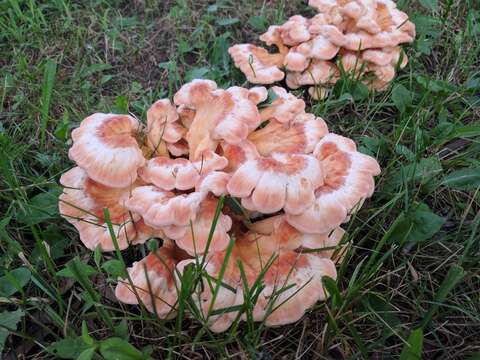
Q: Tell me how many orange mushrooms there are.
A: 2